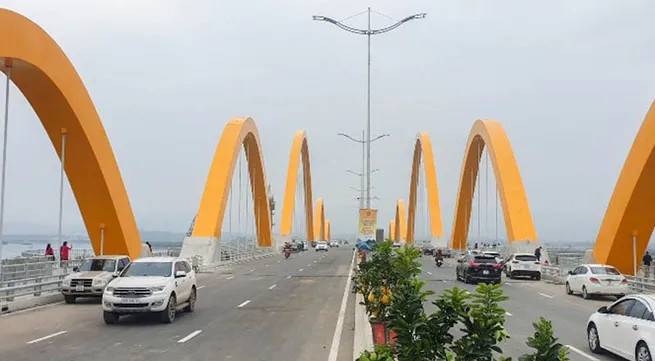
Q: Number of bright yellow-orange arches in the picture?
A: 10